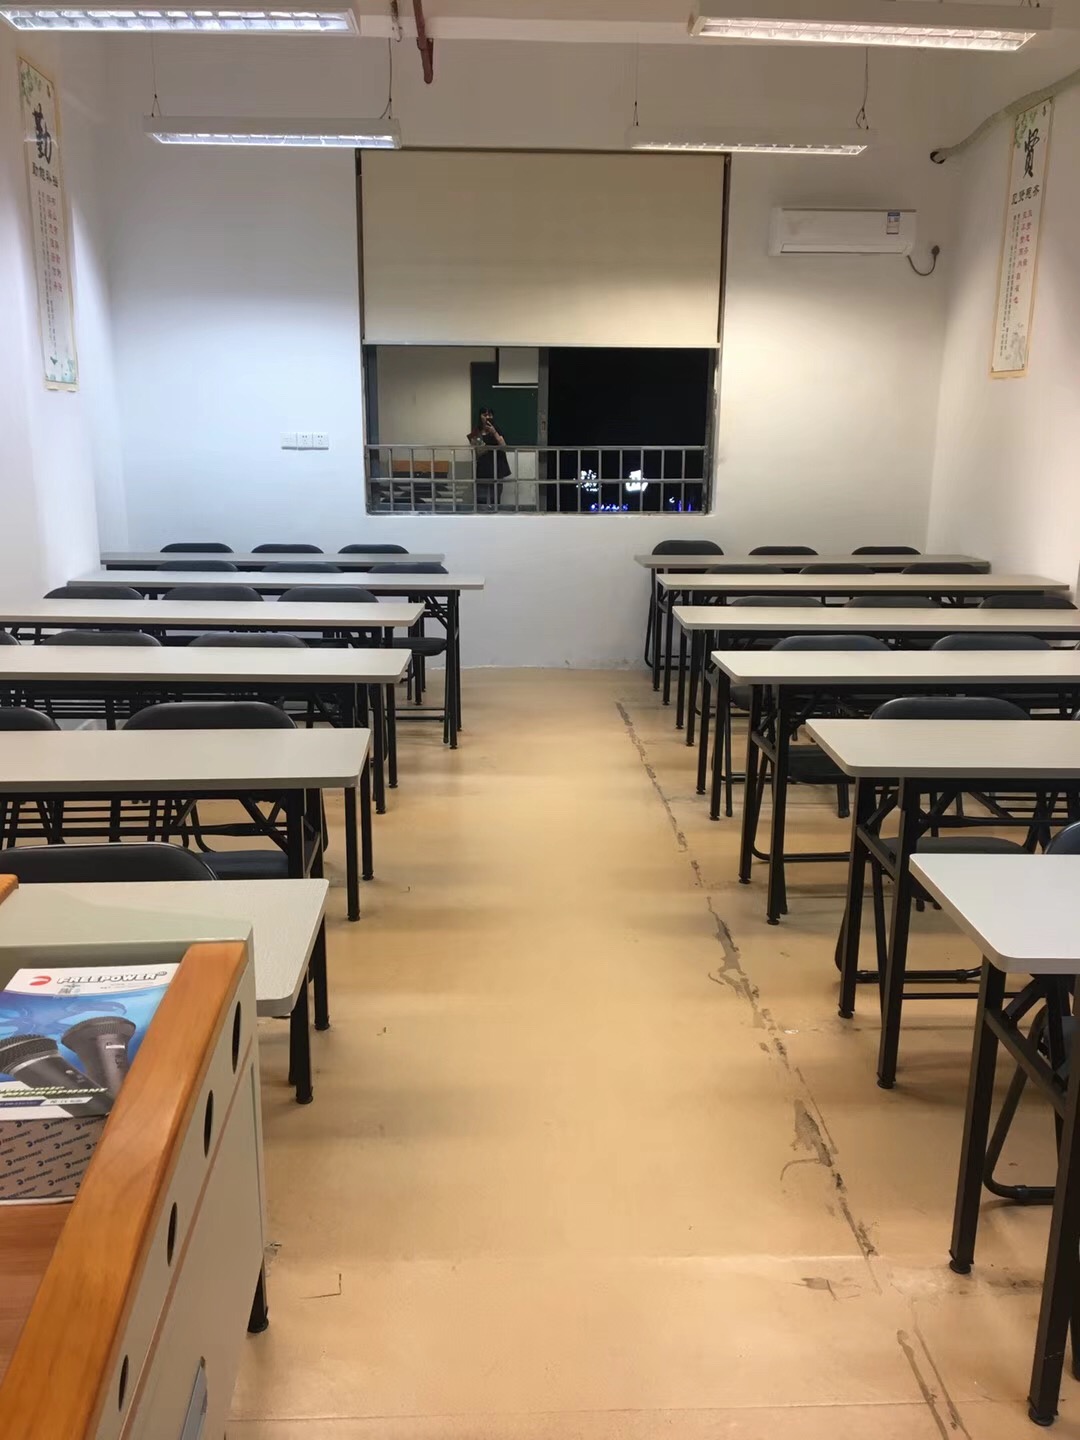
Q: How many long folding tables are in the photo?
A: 12